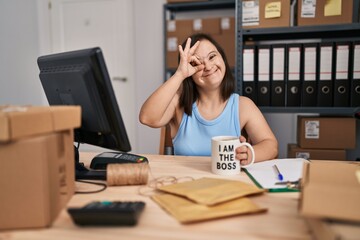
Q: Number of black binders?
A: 8